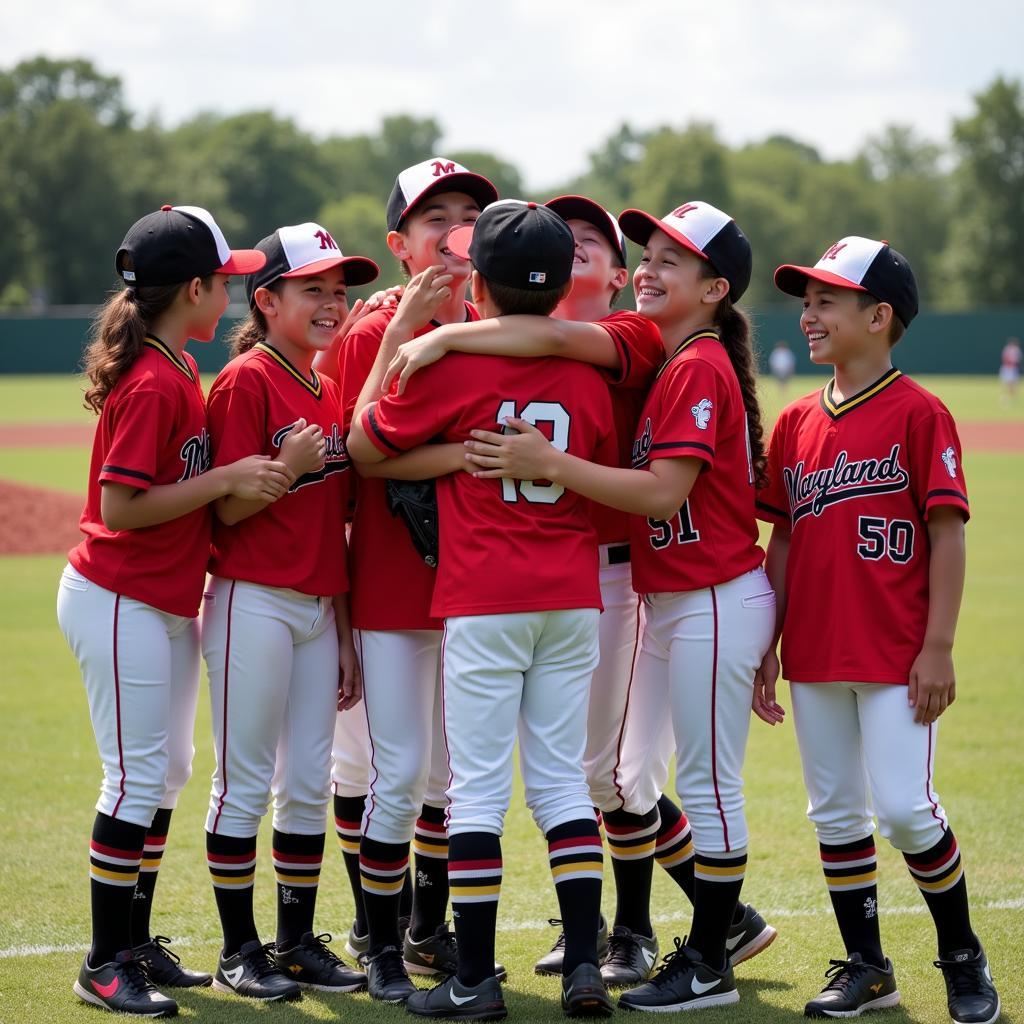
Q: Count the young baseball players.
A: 7